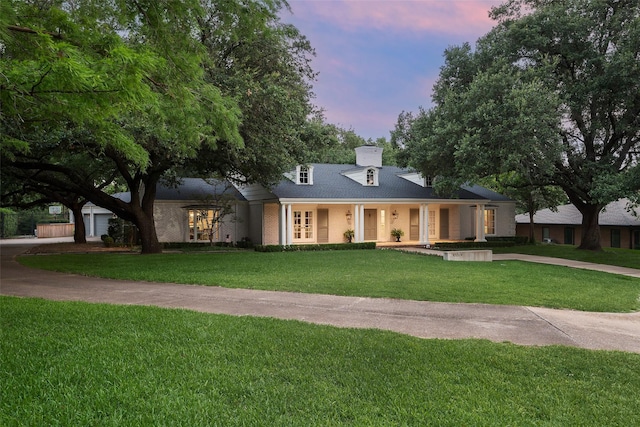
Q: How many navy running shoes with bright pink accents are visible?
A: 0